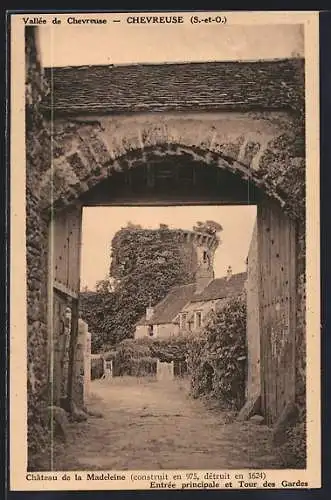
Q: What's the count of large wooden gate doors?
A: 2